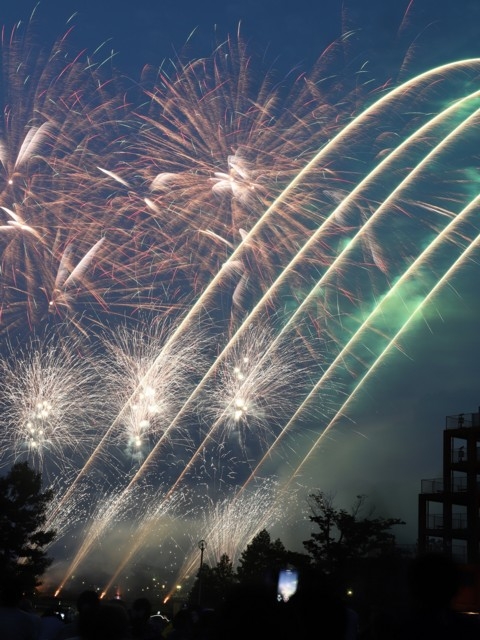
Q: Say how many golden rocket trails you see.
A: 5